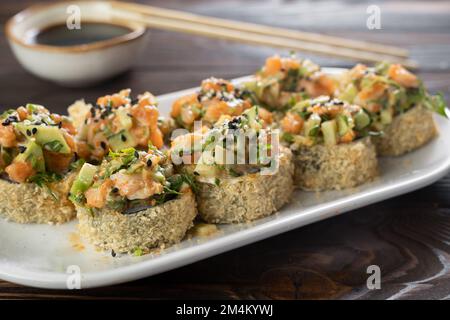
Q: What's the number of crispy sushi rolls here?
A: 8